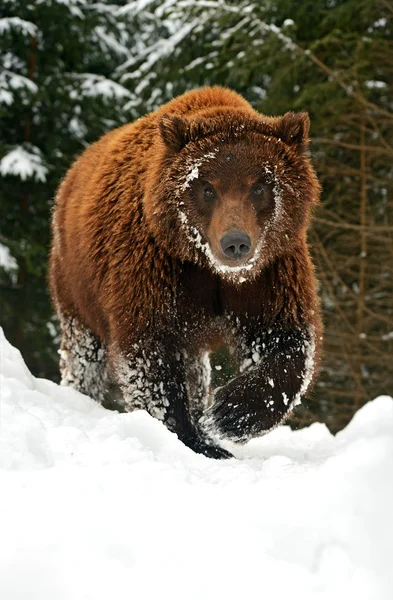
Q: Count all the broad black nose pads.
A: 1